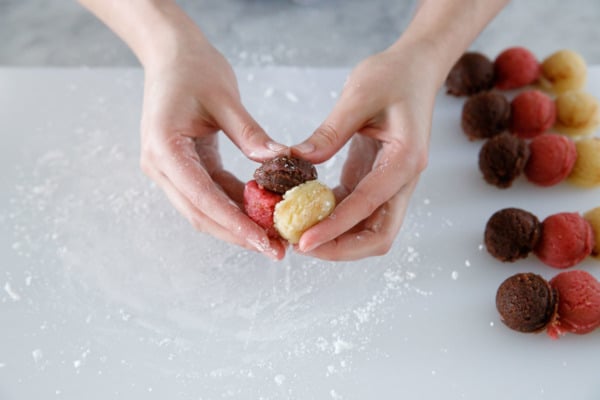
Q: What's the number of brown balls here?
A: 6